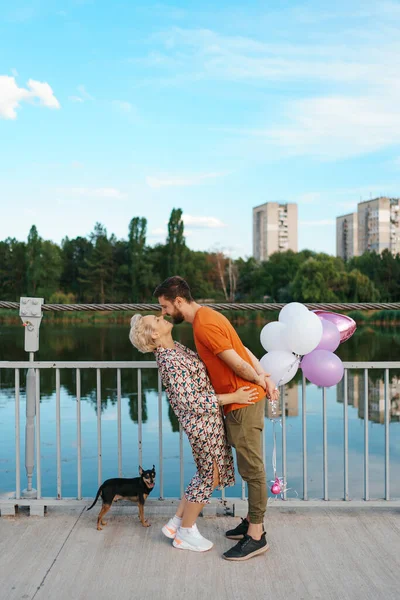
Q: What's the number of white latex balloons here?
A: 4